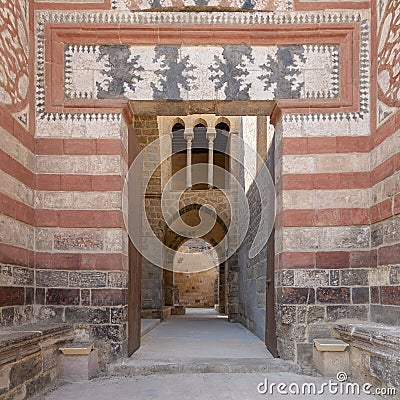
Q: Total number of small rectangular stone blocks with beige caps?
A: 2